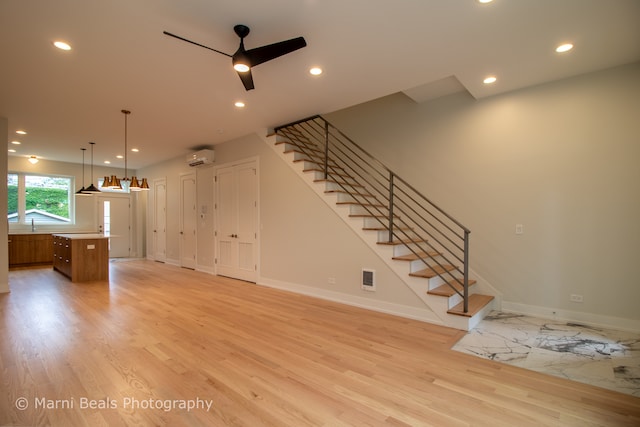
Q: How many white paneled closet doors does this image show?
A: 4